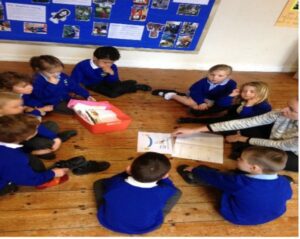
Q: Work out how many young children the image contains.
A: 9